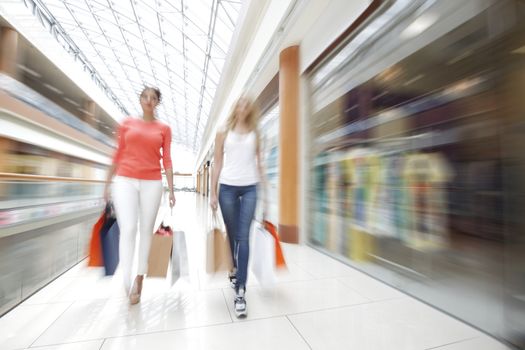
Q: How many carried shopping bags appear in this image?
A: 7